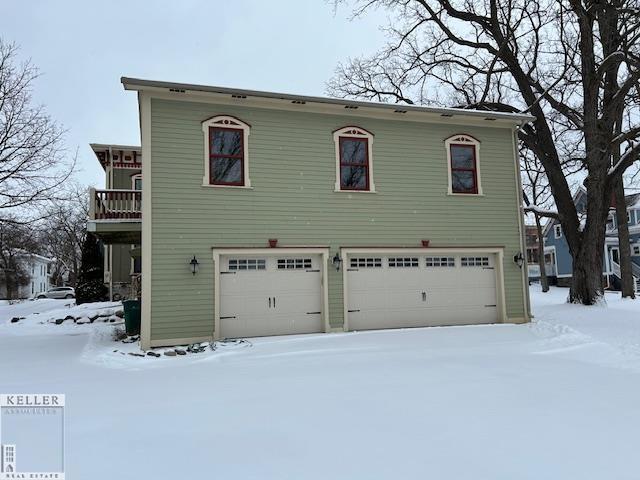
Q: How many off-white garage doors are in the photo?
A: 2